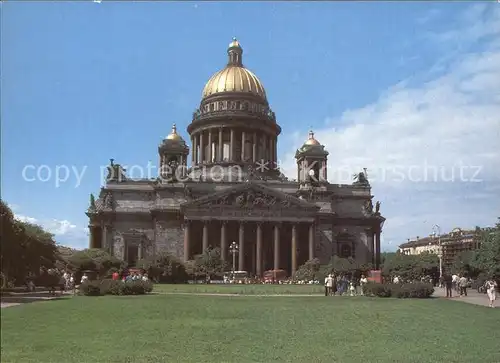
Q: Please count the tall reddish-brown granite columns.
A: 8